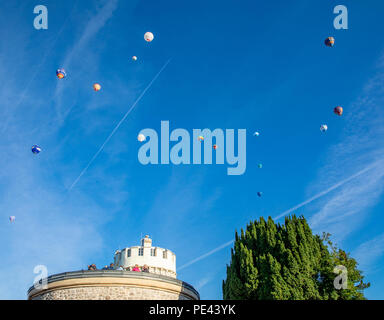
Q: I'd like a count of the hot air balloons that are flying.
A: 15